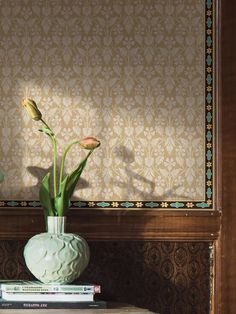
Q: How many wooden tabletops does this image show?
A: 1